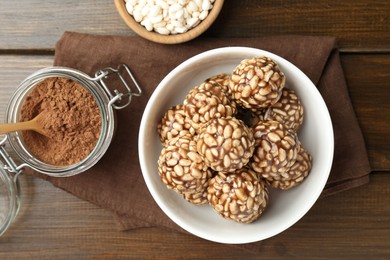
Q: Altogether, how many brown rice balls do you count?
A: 11